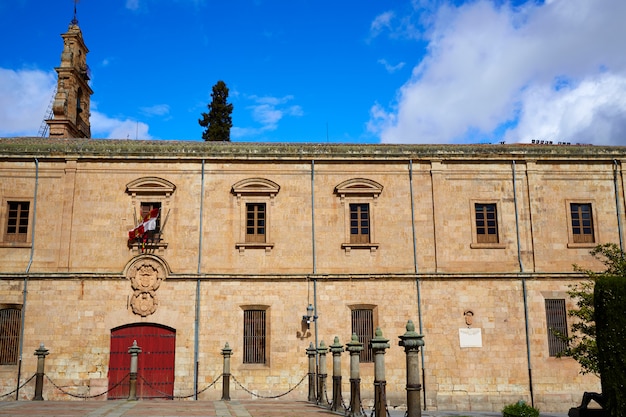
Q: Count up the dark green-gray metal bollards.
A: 9